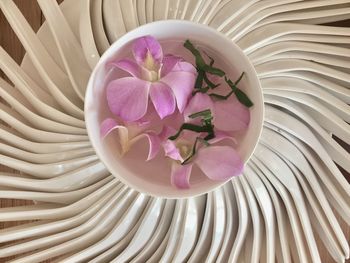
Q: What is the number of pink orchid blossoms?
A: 3